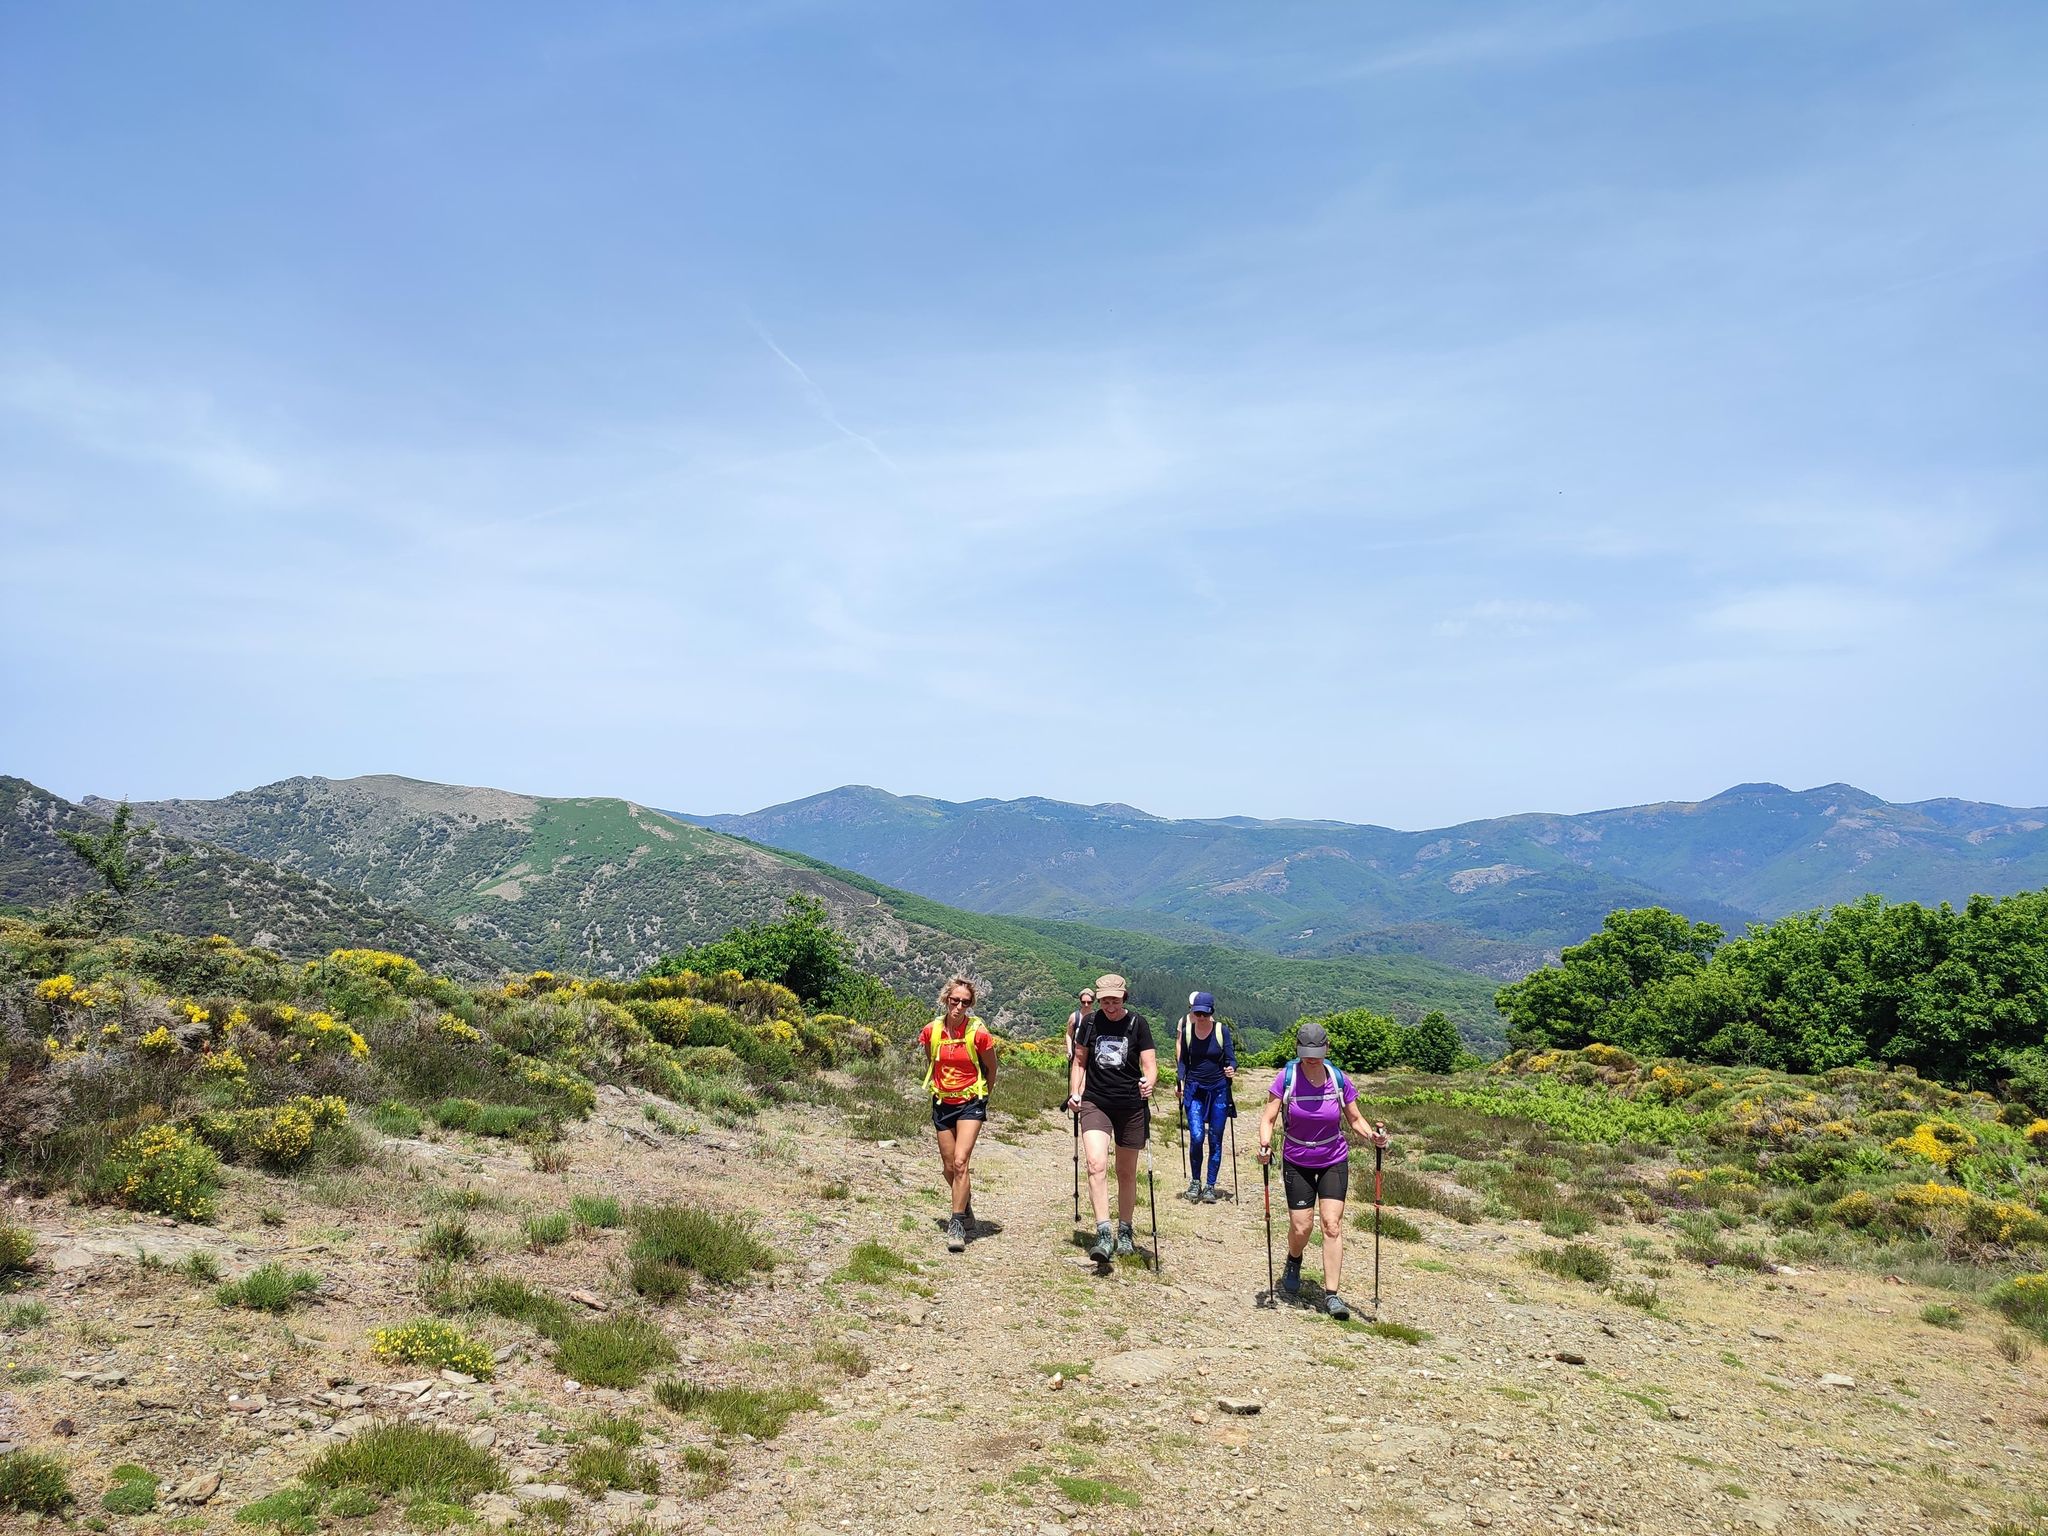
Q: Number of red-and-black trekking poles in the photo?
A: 2